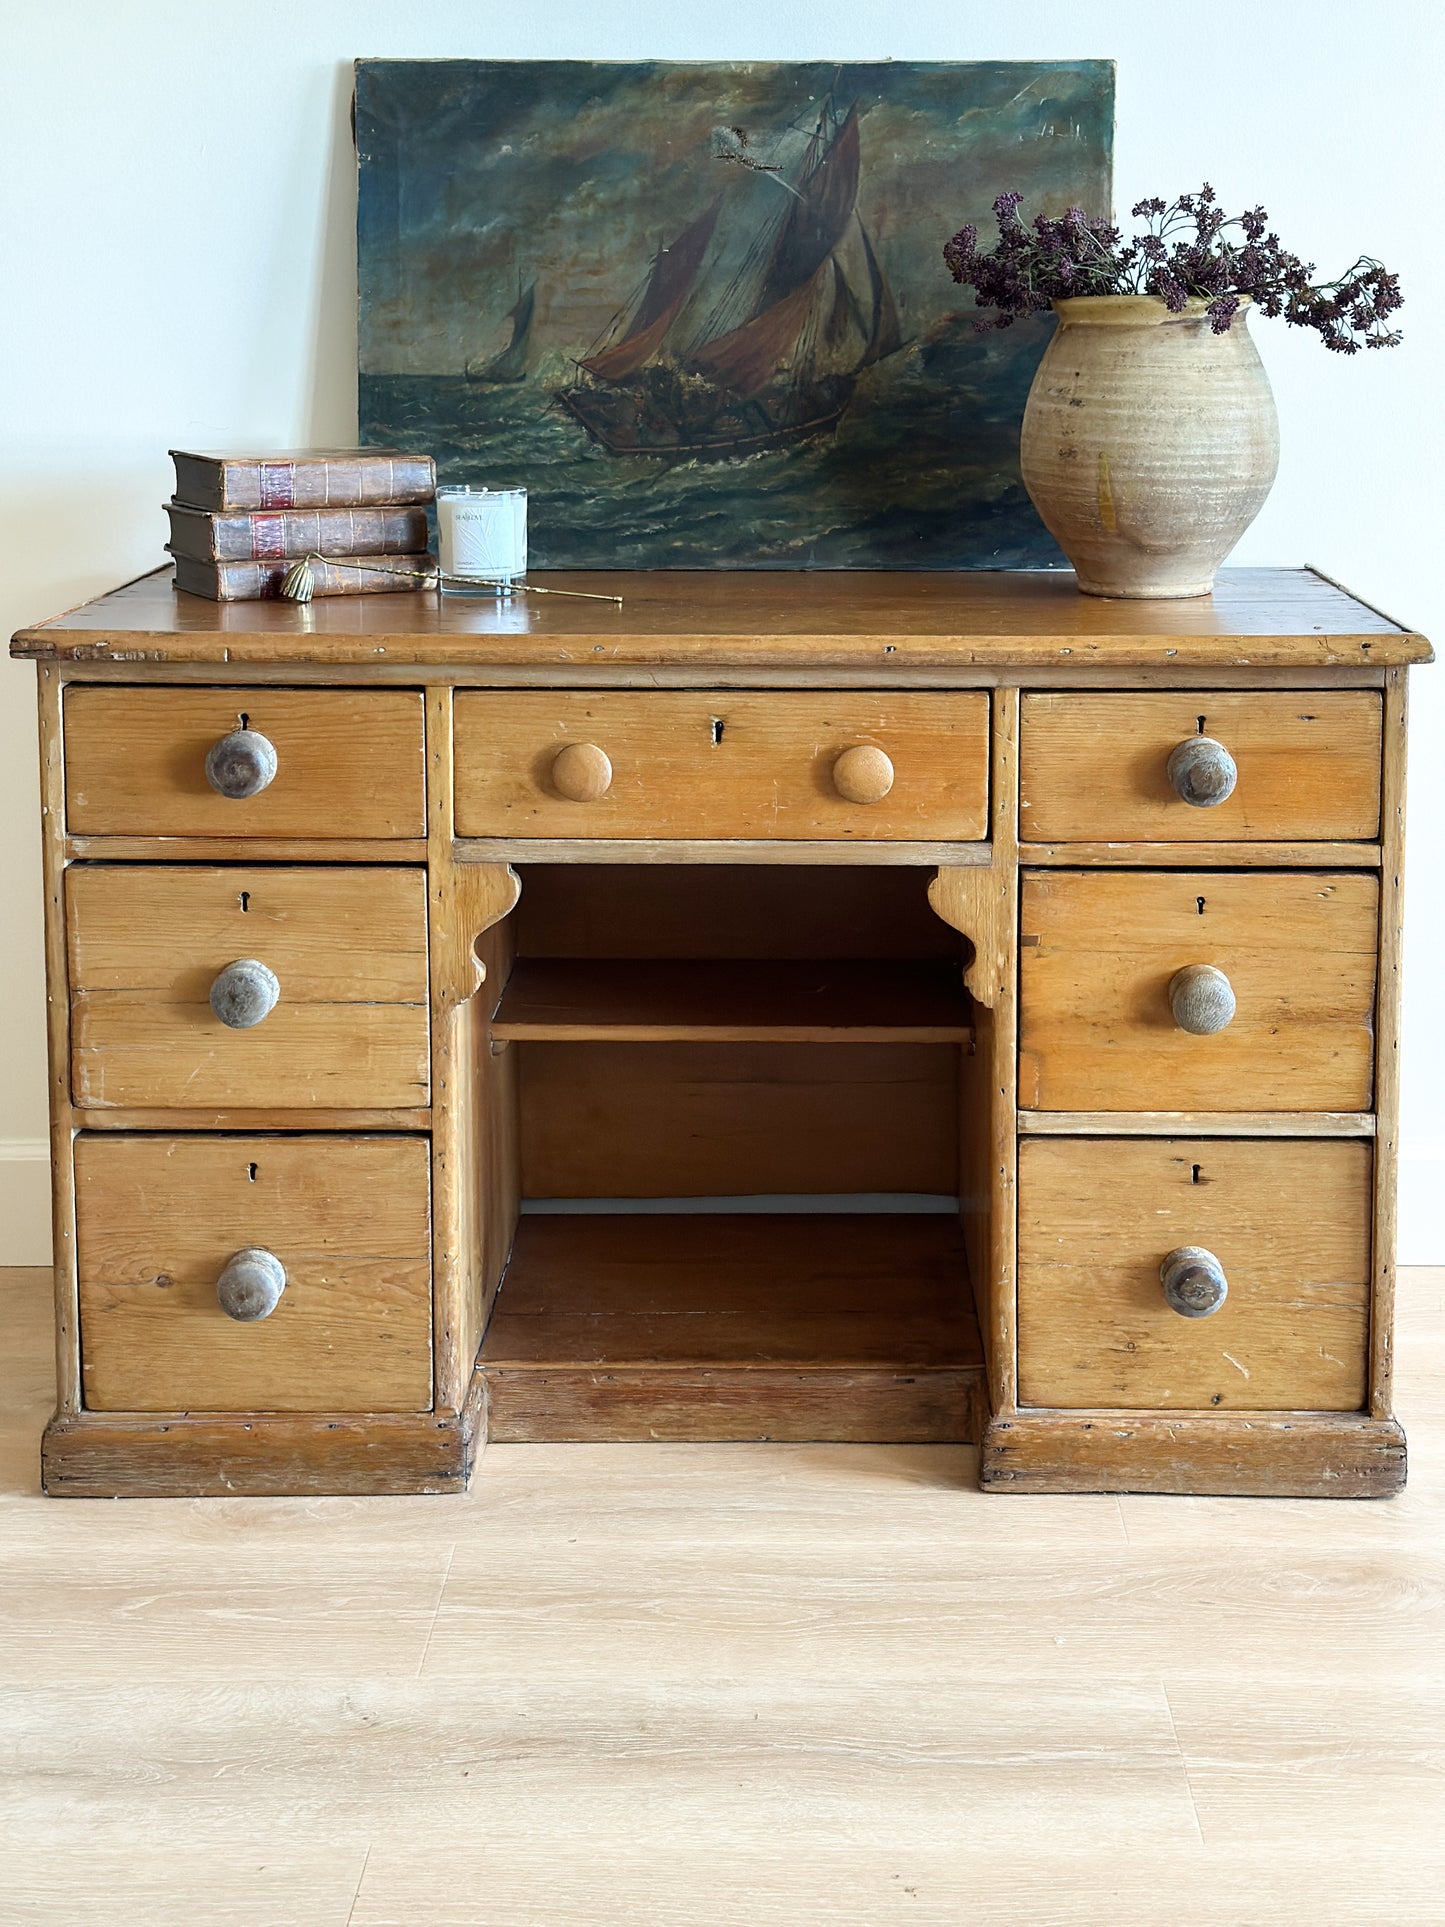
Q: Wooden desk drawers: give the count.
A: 7